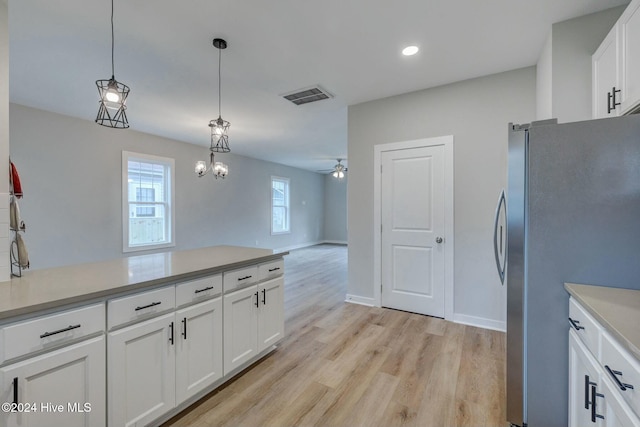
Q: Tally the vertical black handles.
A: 9